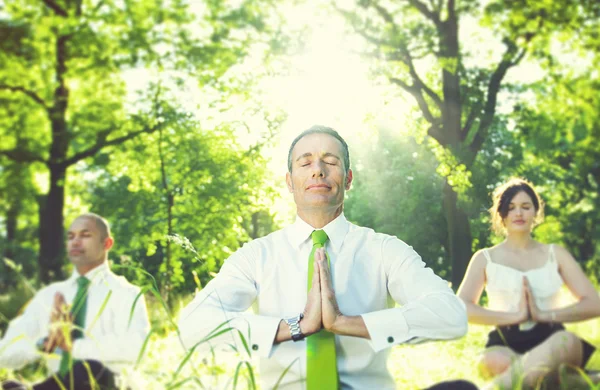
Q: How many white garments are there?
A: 3